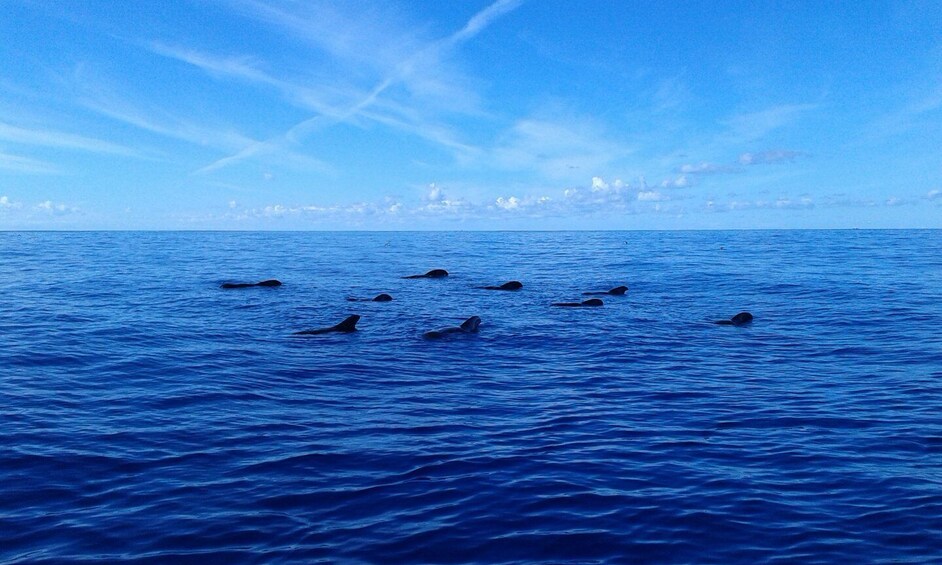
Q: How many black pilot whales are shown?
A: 9